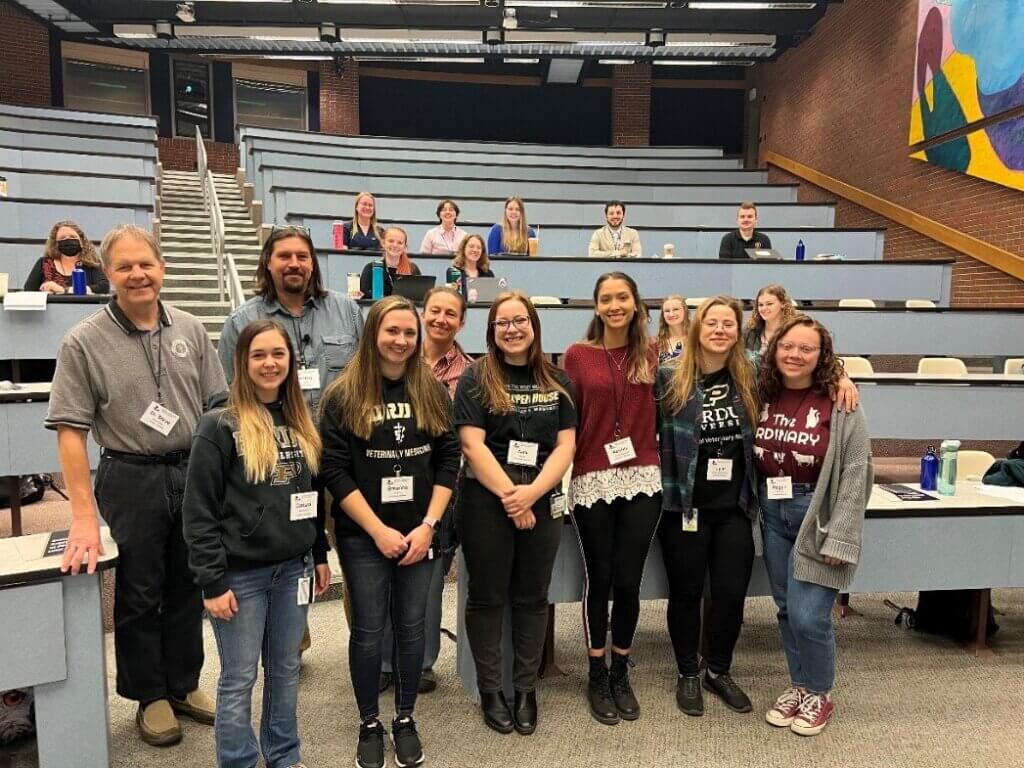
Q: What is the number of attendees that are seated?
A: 10